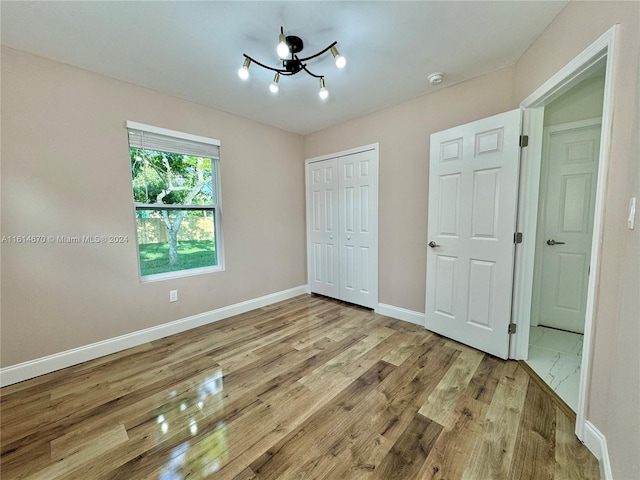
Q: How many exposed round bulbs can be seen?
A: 5